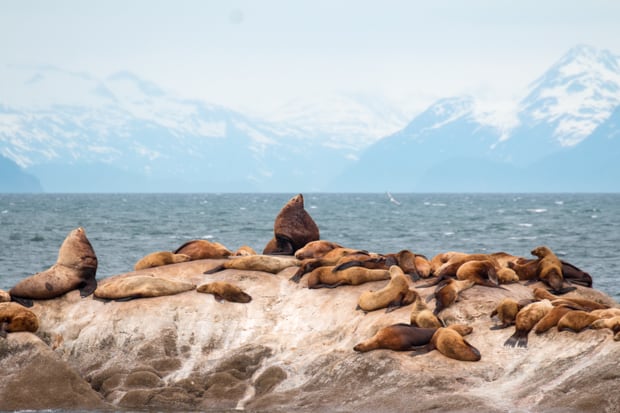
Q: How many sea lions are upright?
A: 3